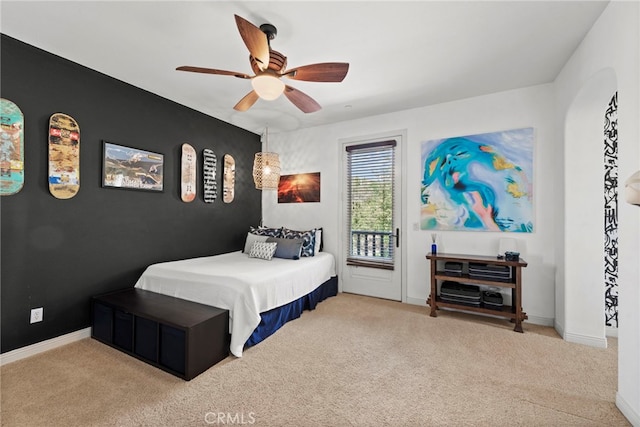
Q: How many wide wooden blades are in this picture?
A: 5